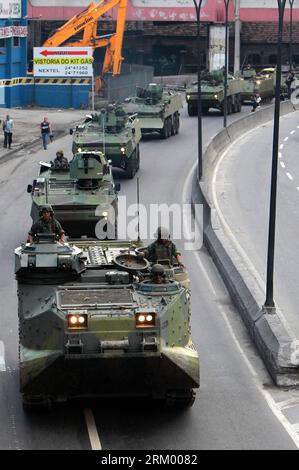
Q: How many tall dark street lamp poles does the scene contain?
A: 4